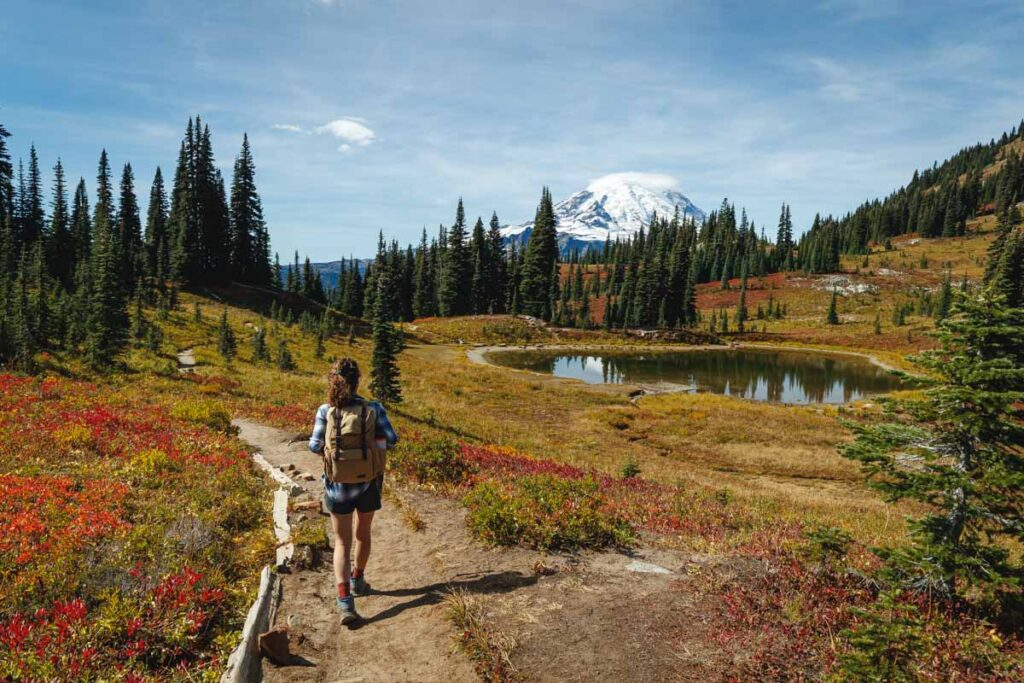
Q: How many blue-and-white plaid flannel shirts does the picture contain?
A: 1